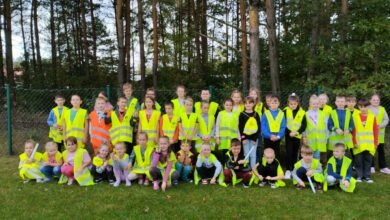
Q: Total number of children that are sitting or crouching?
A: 13